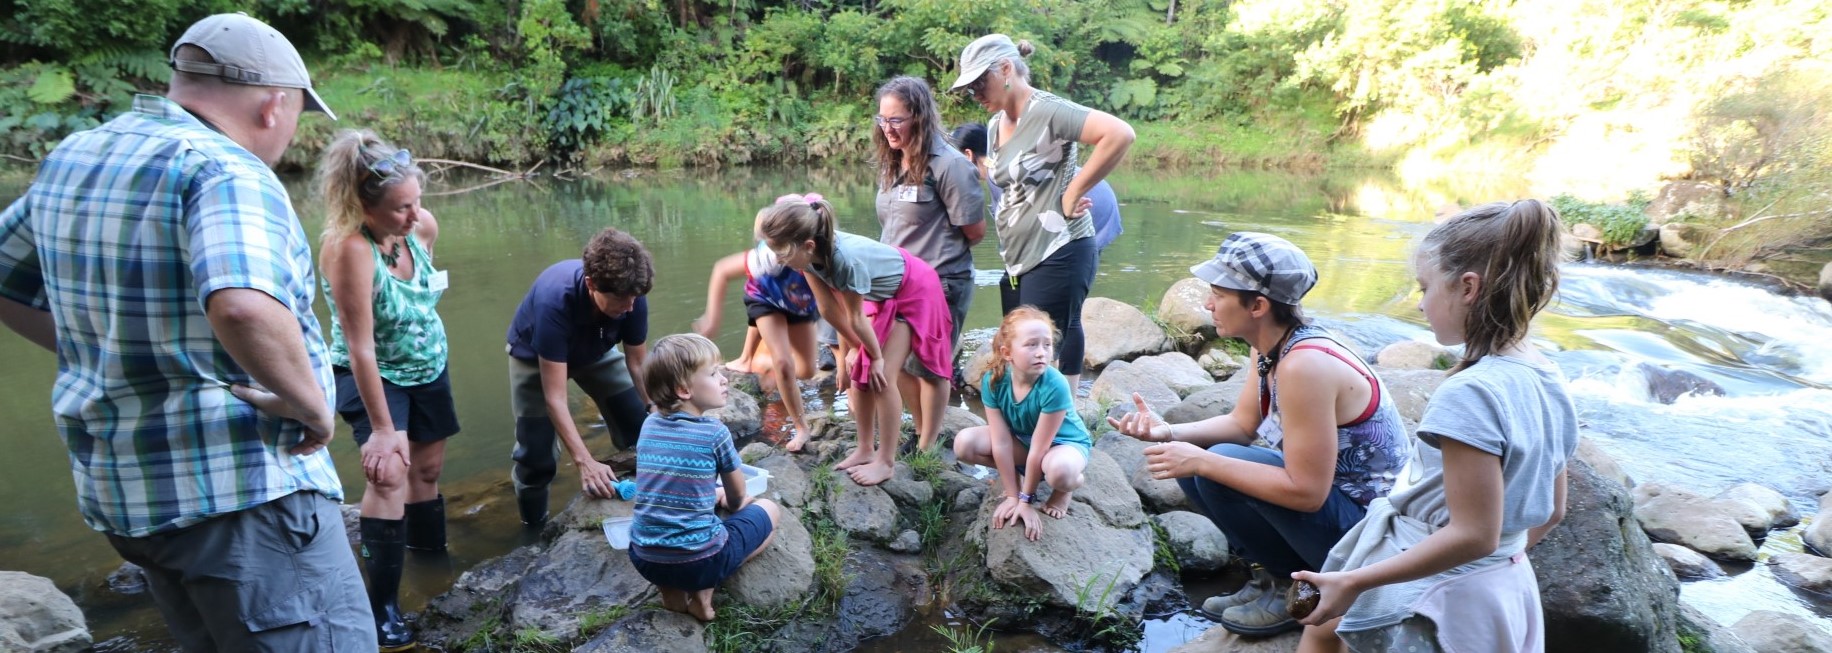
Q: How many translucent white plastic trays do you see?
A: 2